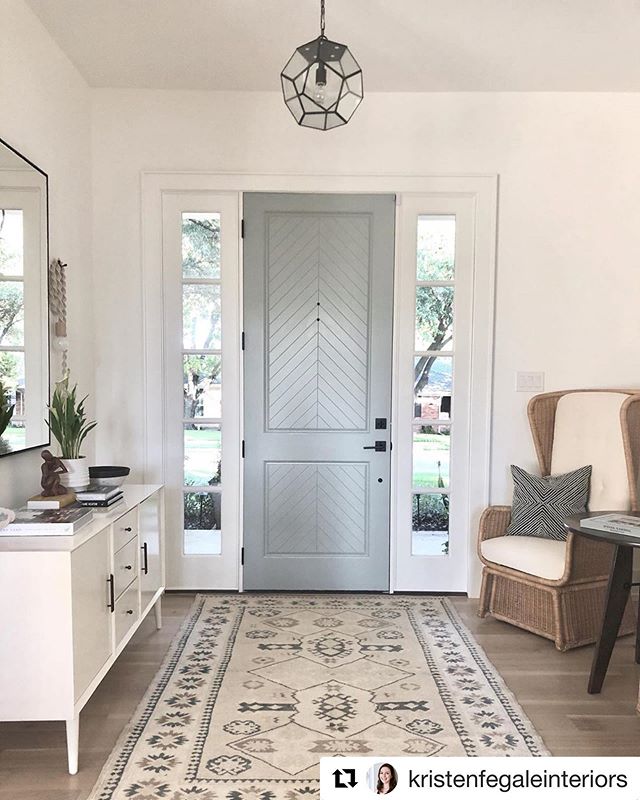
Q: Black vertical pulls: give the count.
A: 2